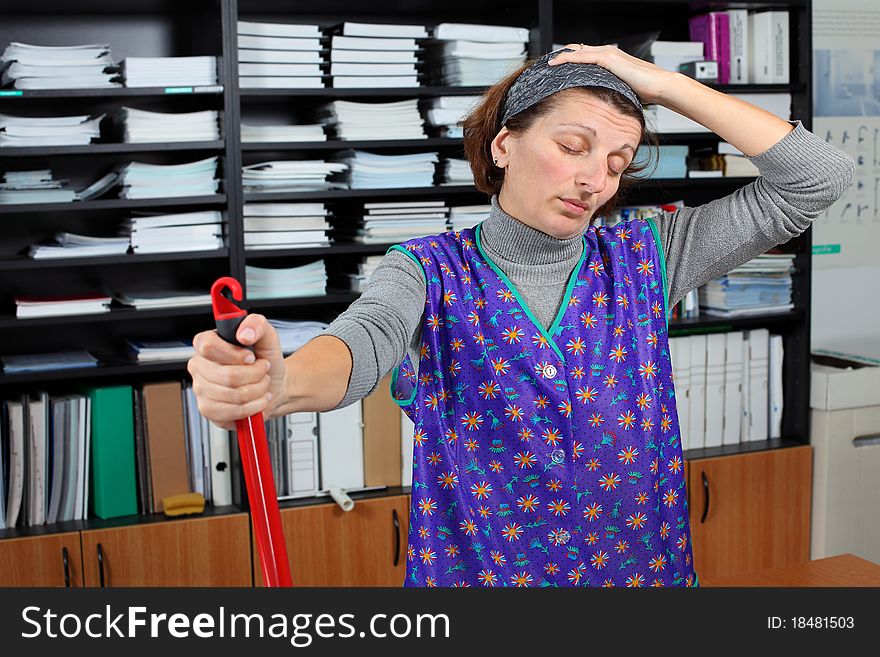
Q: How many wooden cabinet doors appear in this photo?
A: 4